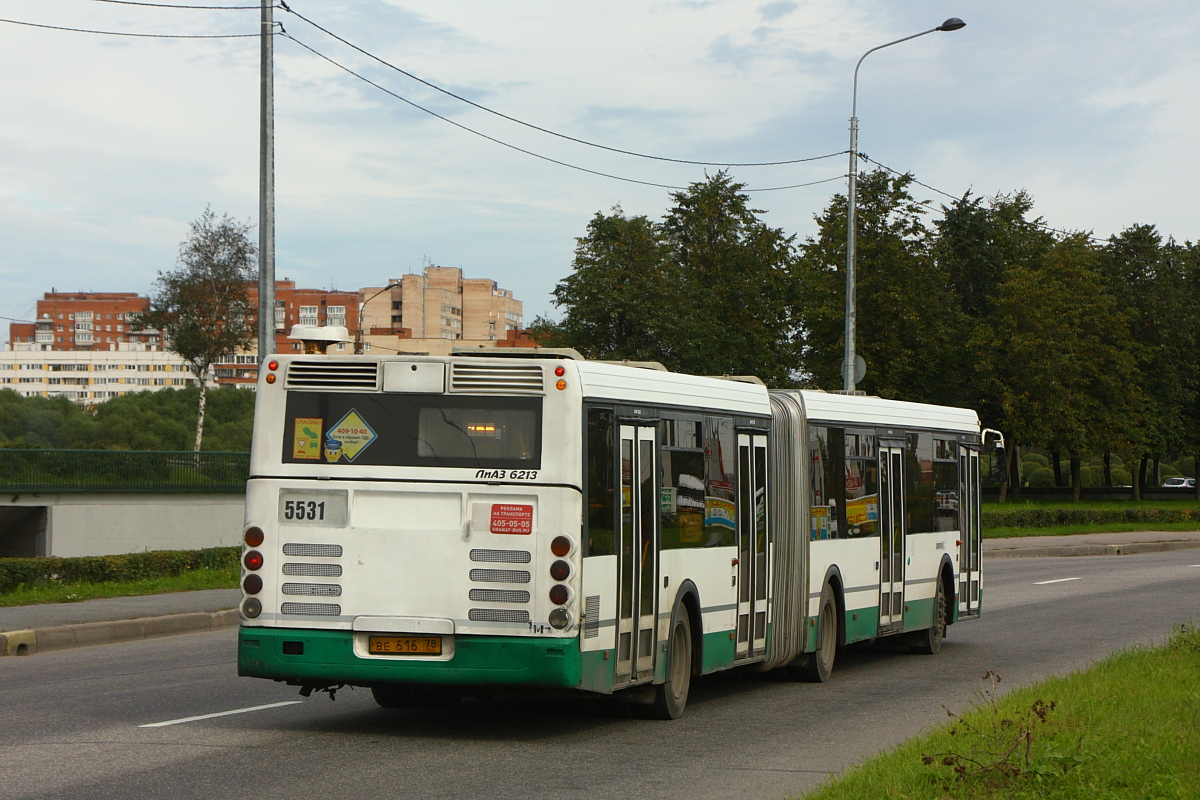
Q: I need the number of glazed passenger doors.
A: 4